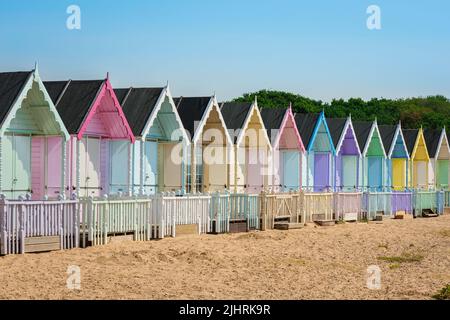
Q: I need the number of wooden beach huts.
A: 12